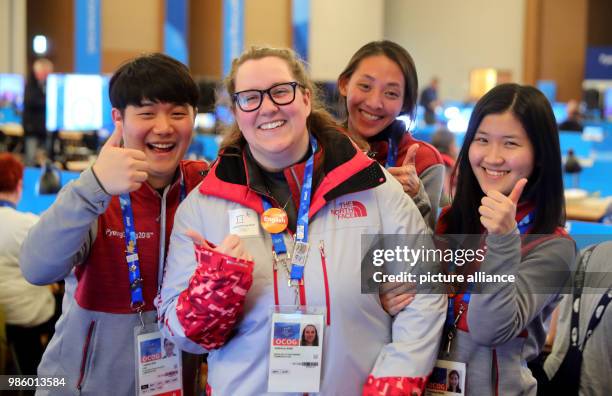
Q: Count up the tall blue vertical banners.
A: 4